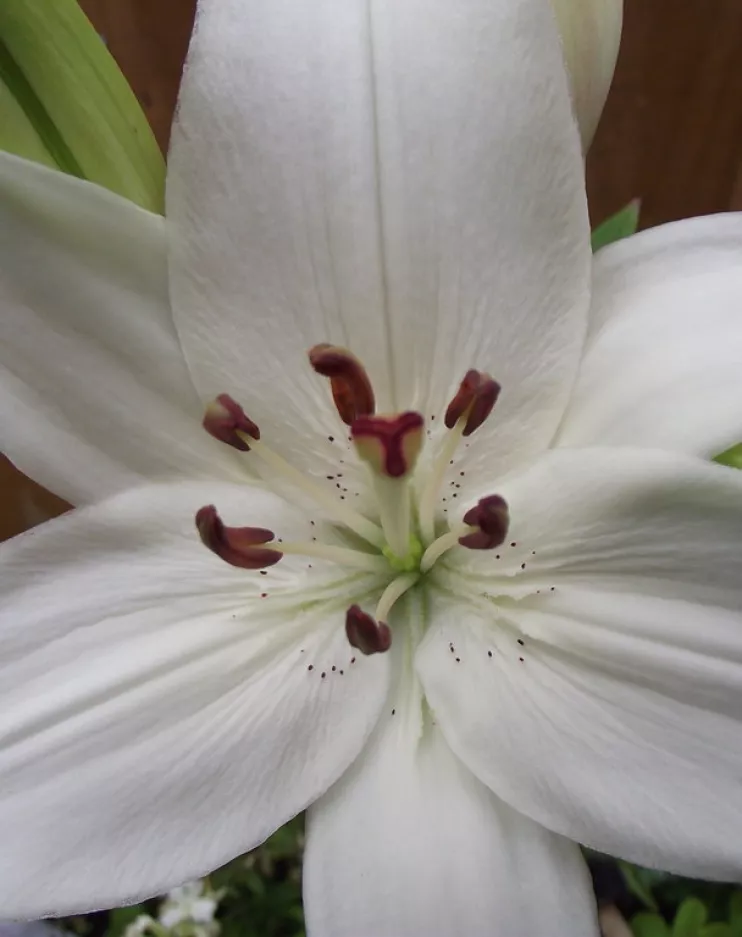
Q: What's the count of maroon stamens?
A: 6